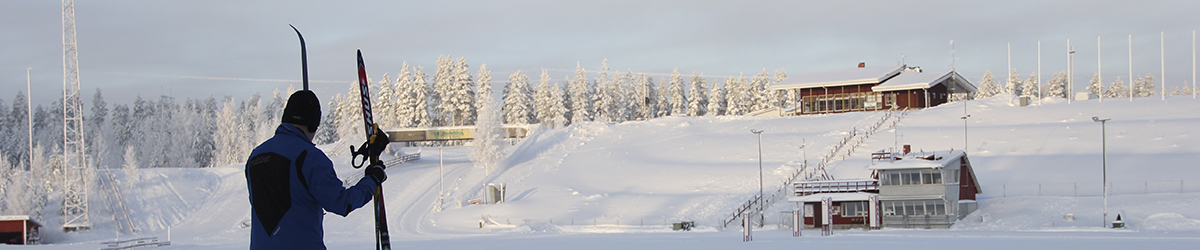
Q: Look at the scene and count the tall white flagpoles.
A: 7